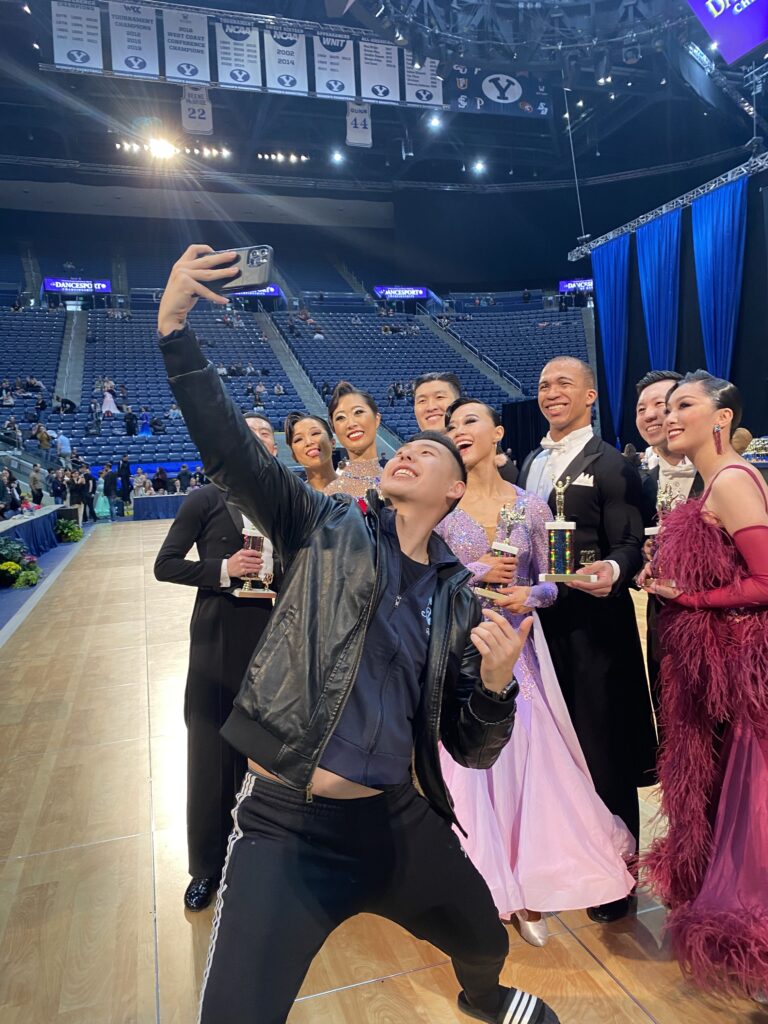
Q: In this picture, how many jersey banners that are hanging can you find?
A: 2